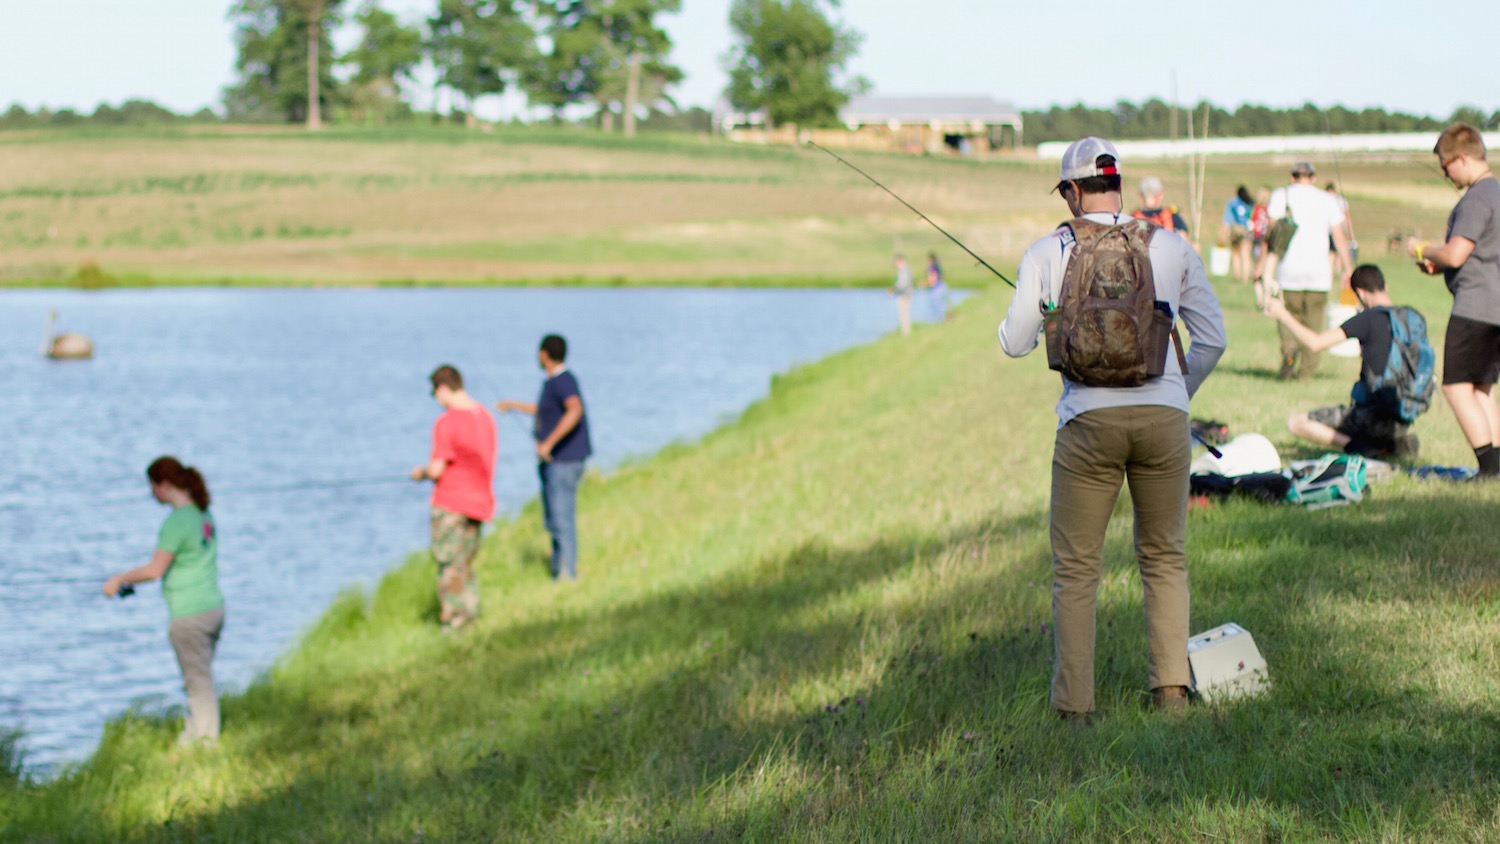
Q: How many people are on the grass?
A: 13